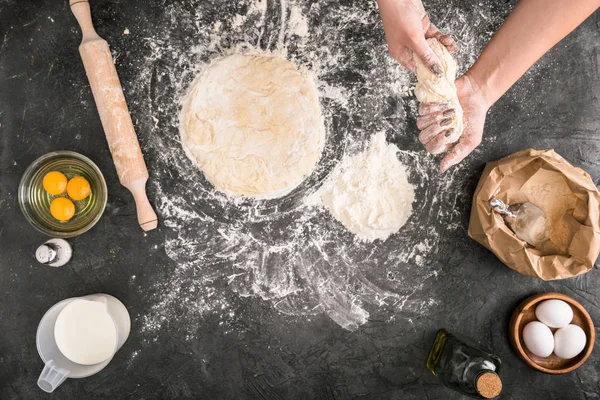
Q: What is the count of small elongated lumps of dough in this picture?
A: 1